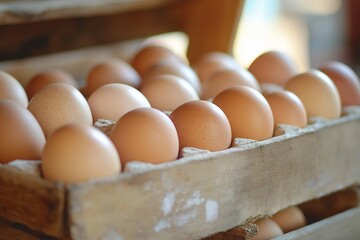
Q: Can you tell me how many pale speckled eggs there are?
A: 1